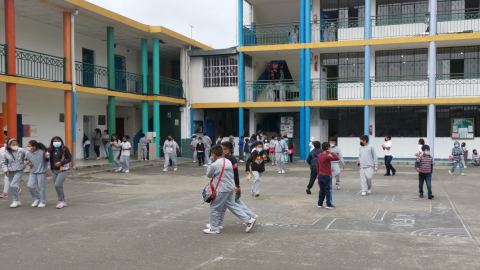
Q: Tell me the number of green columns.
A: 3